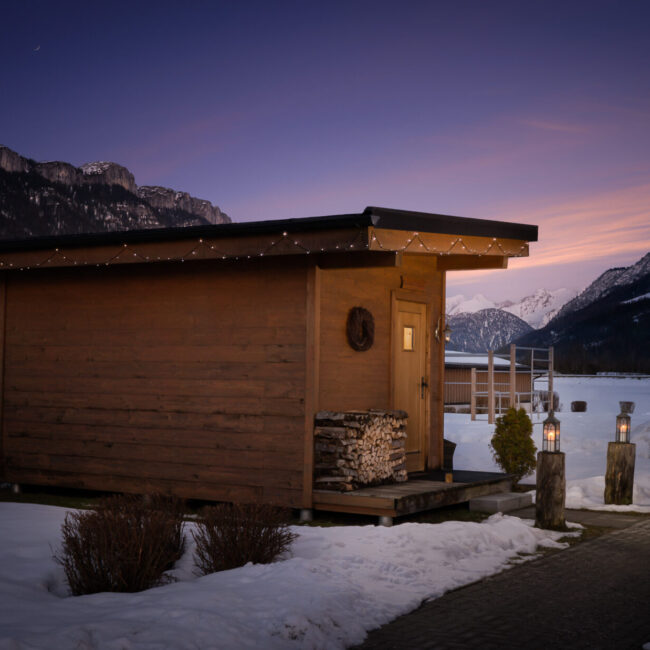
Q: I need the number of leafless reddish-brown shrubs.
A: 2